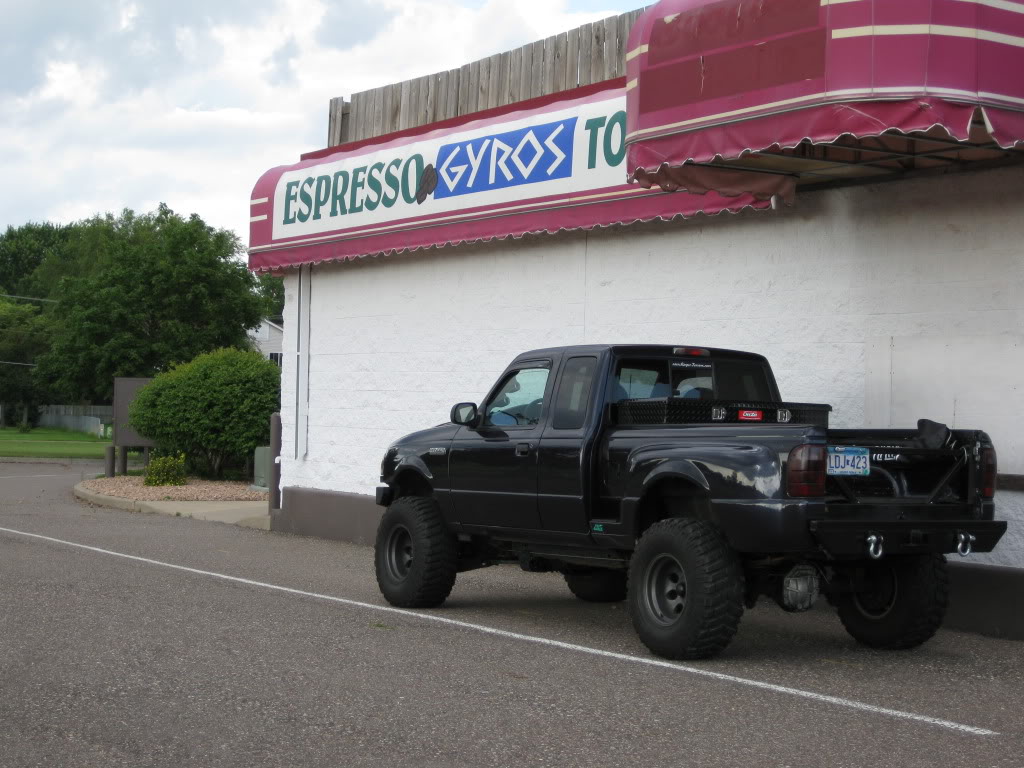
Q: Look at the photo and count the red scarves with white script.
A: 0